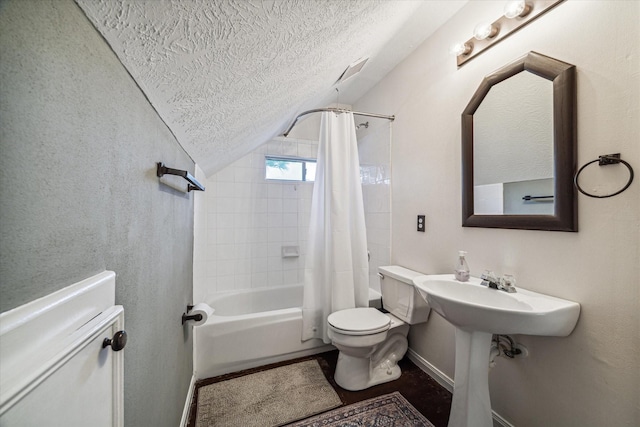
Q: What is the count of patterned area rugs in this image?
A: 1